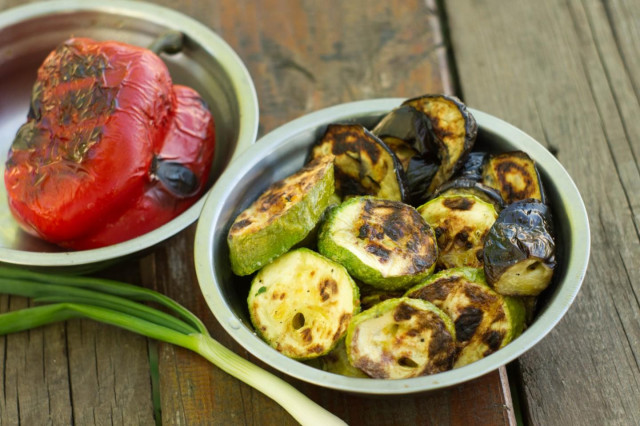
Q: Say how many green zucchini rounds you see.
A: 6